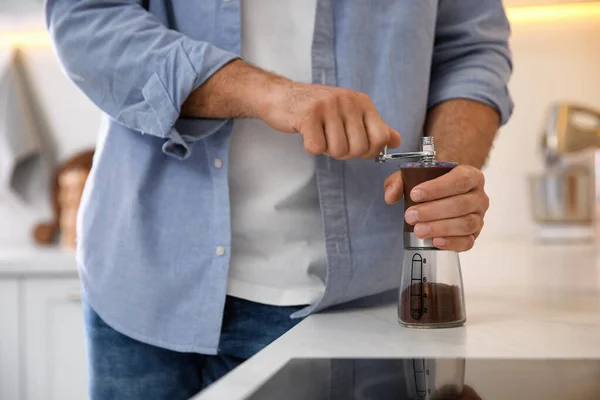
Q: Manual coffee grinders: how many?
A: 1